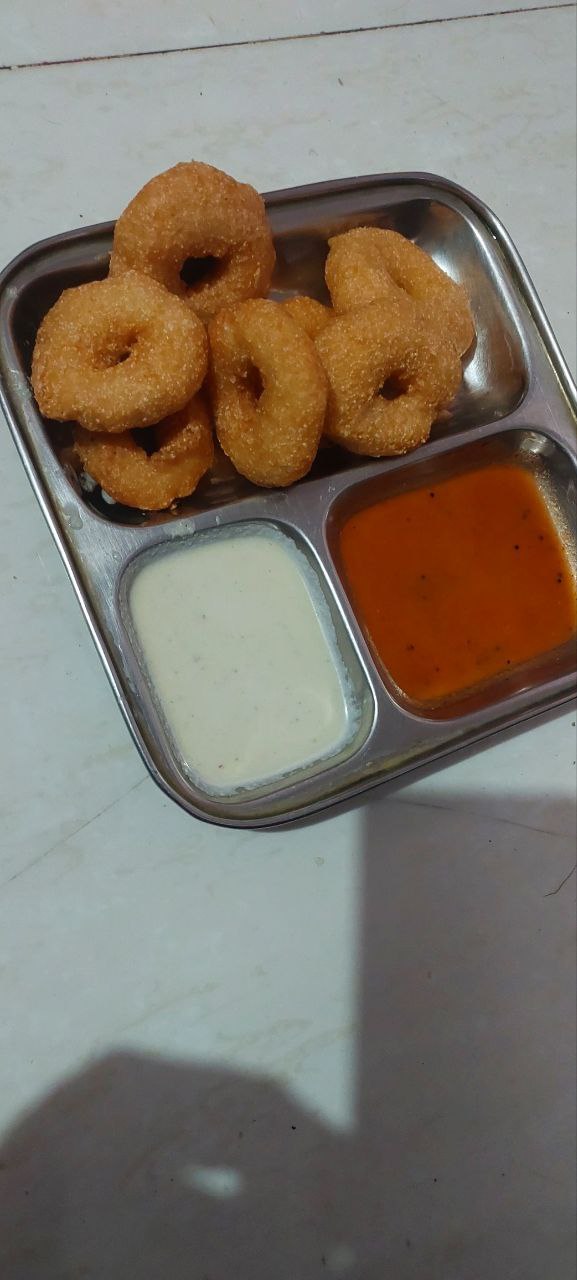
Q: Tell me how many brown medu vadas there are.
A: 7